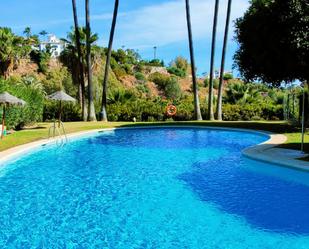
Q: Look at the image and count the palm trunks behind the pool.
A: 6